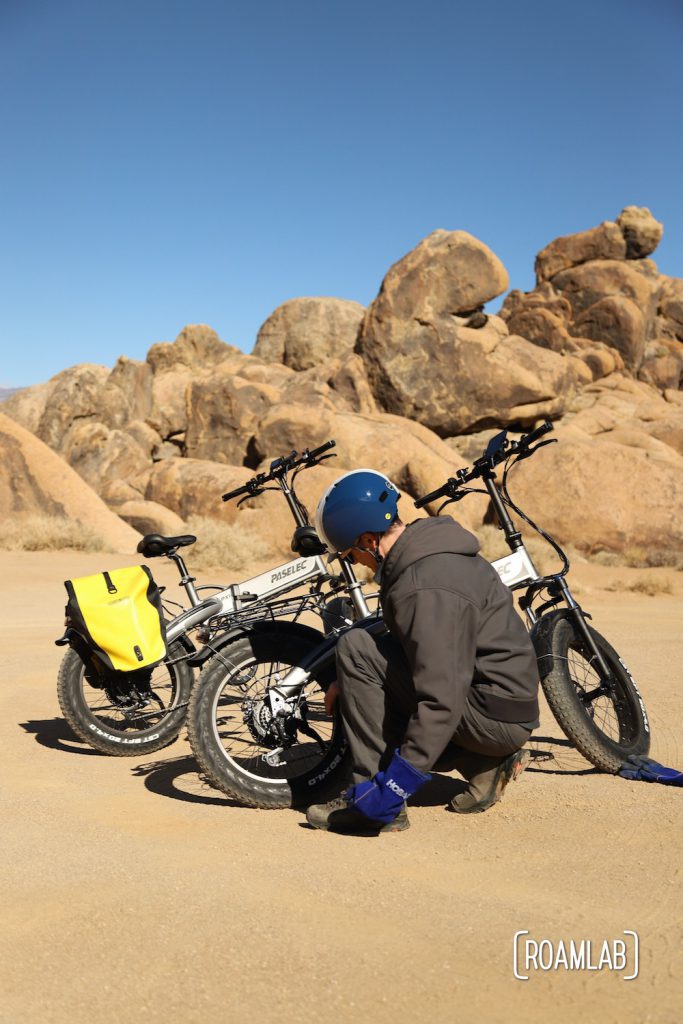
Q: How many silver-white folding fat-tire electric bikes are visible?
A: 2